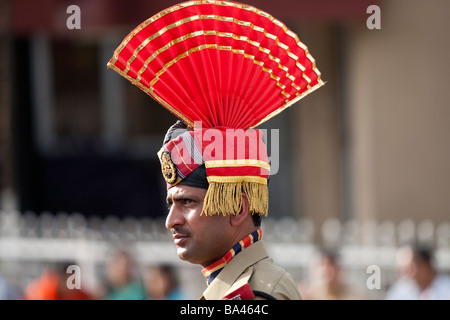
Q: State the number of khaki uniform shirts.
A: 1